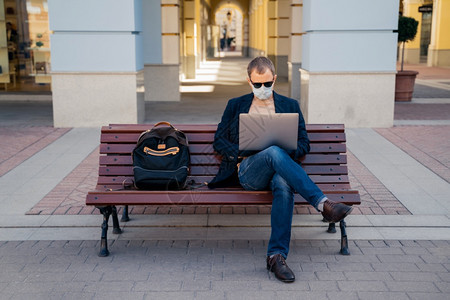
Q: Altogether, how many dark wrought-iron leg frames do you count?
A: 2